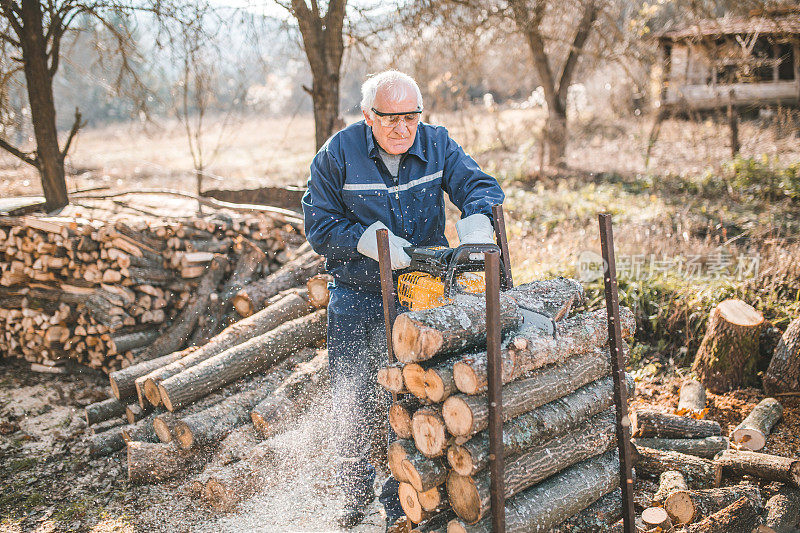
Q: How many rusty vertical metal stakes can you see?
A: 4